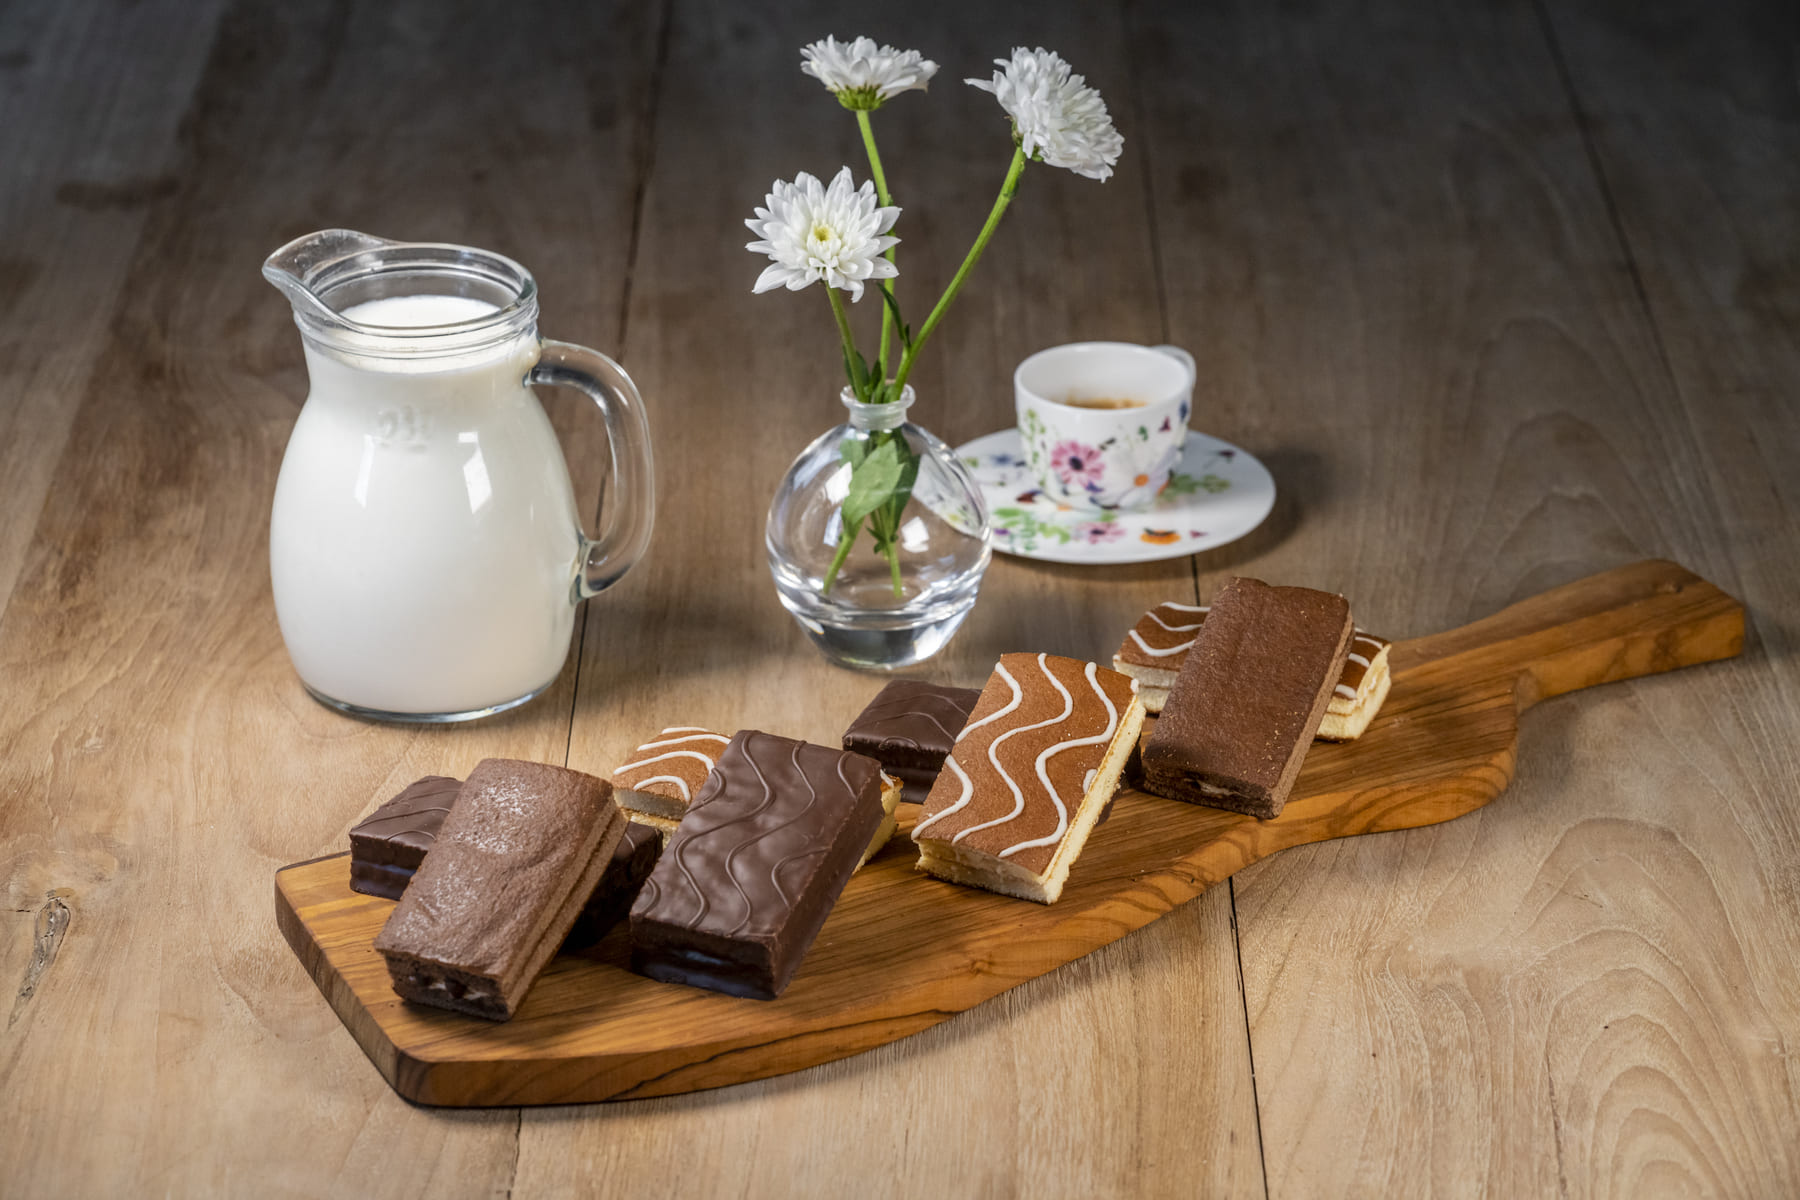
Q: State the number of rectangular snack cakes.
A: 8